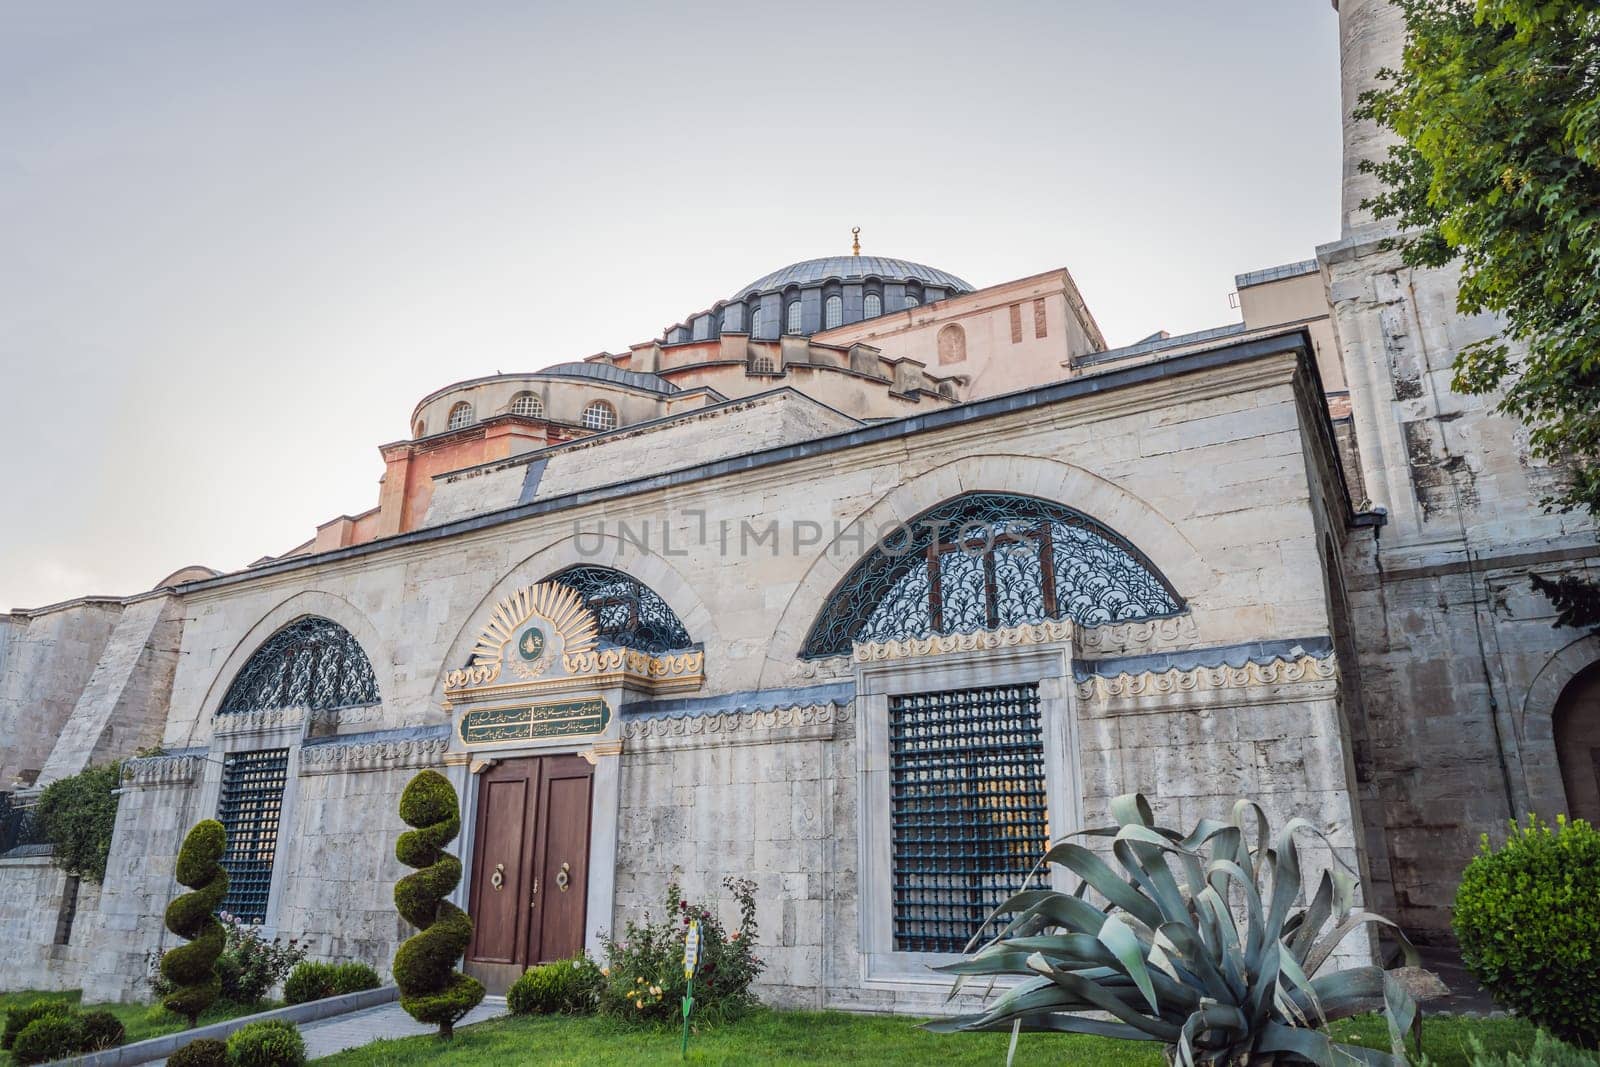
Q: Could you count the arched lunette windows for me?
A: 3